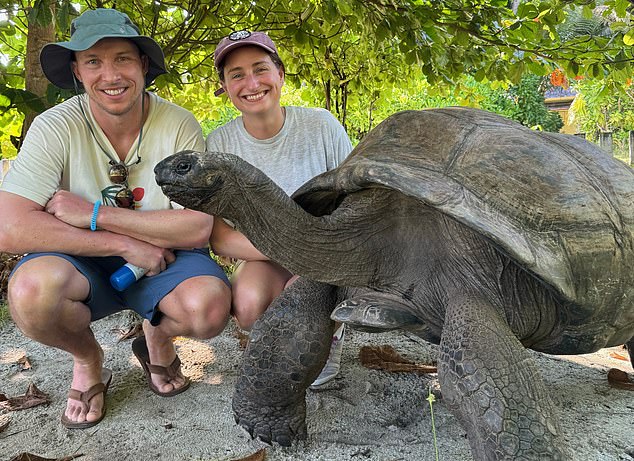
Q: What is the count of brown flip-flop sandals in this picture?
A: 2